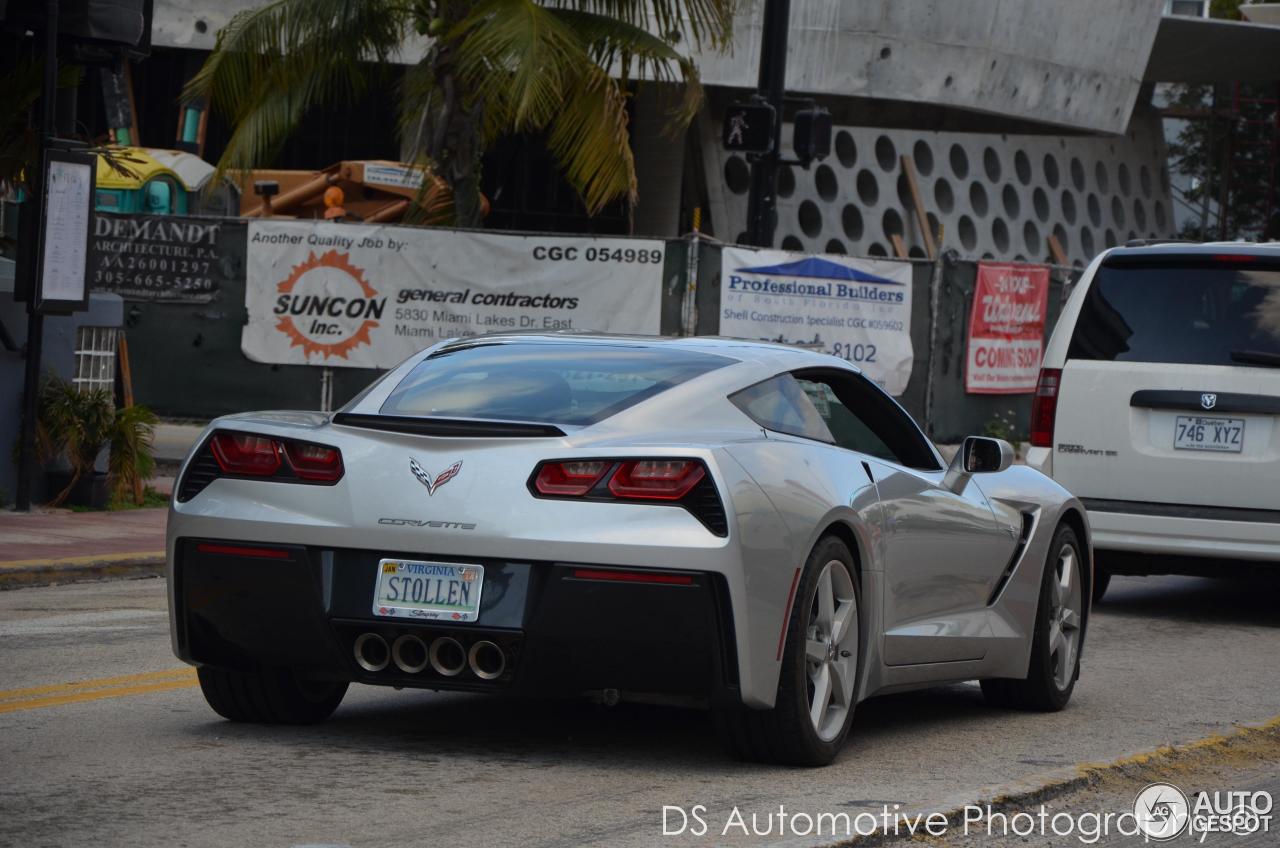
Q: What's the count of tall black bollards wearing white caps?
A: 0